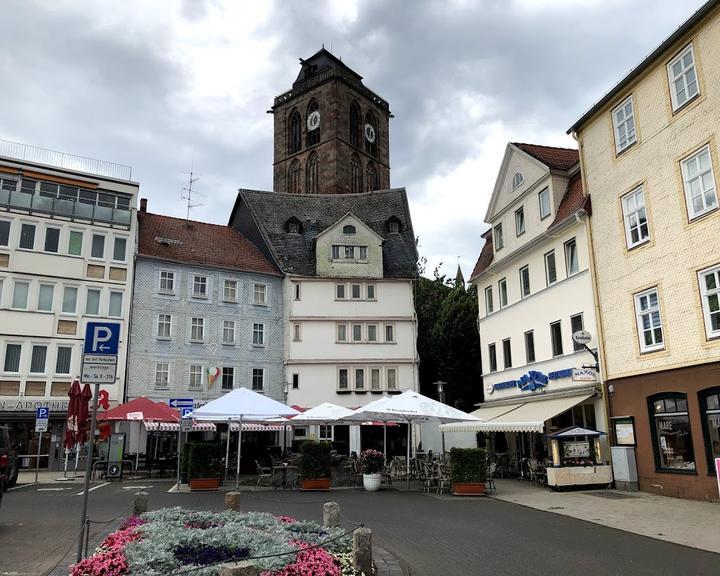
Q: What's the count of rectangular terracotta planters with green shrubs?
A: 3